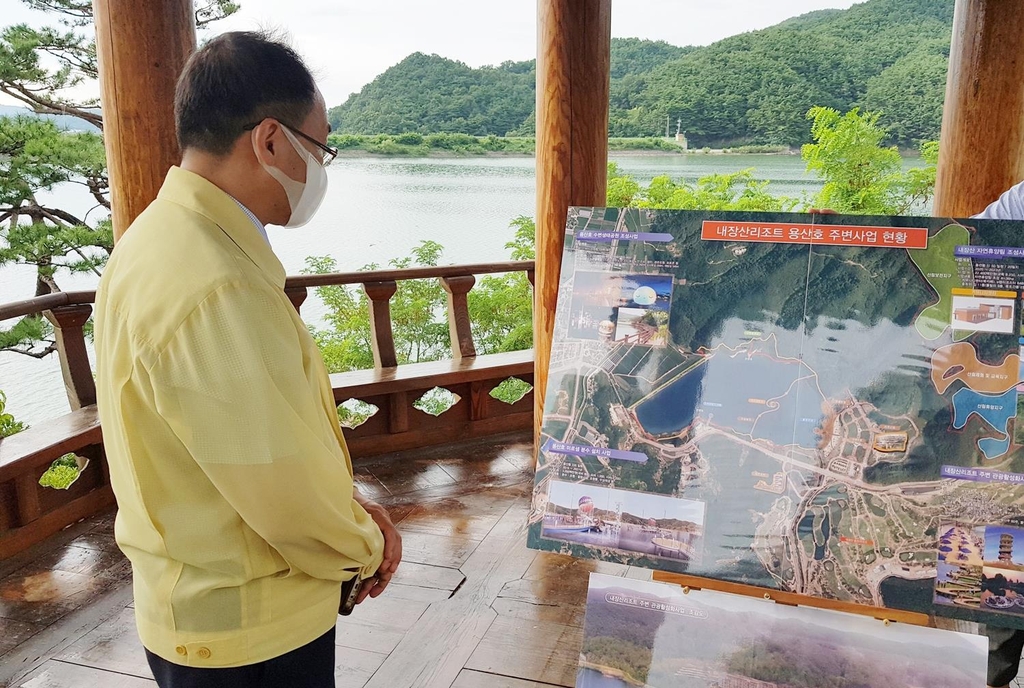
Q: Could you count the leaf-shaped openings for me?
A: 4